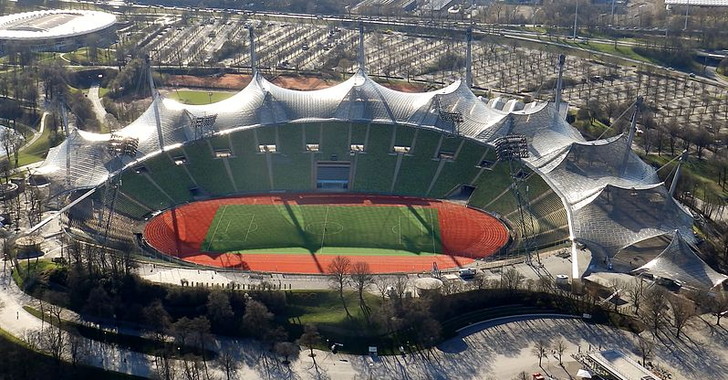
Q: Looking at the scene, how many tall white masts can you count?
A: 8